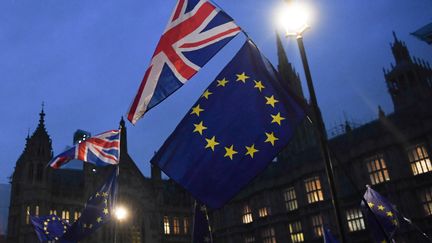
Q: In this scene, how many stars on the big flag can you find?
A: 12